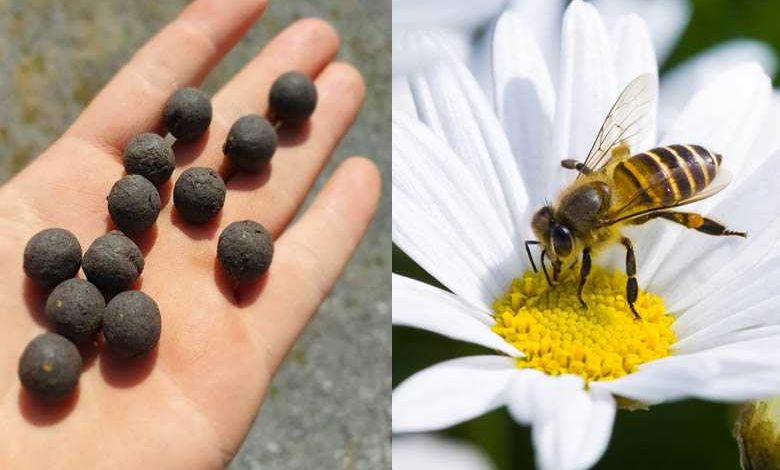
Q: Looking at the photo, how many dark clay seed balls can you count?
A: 12